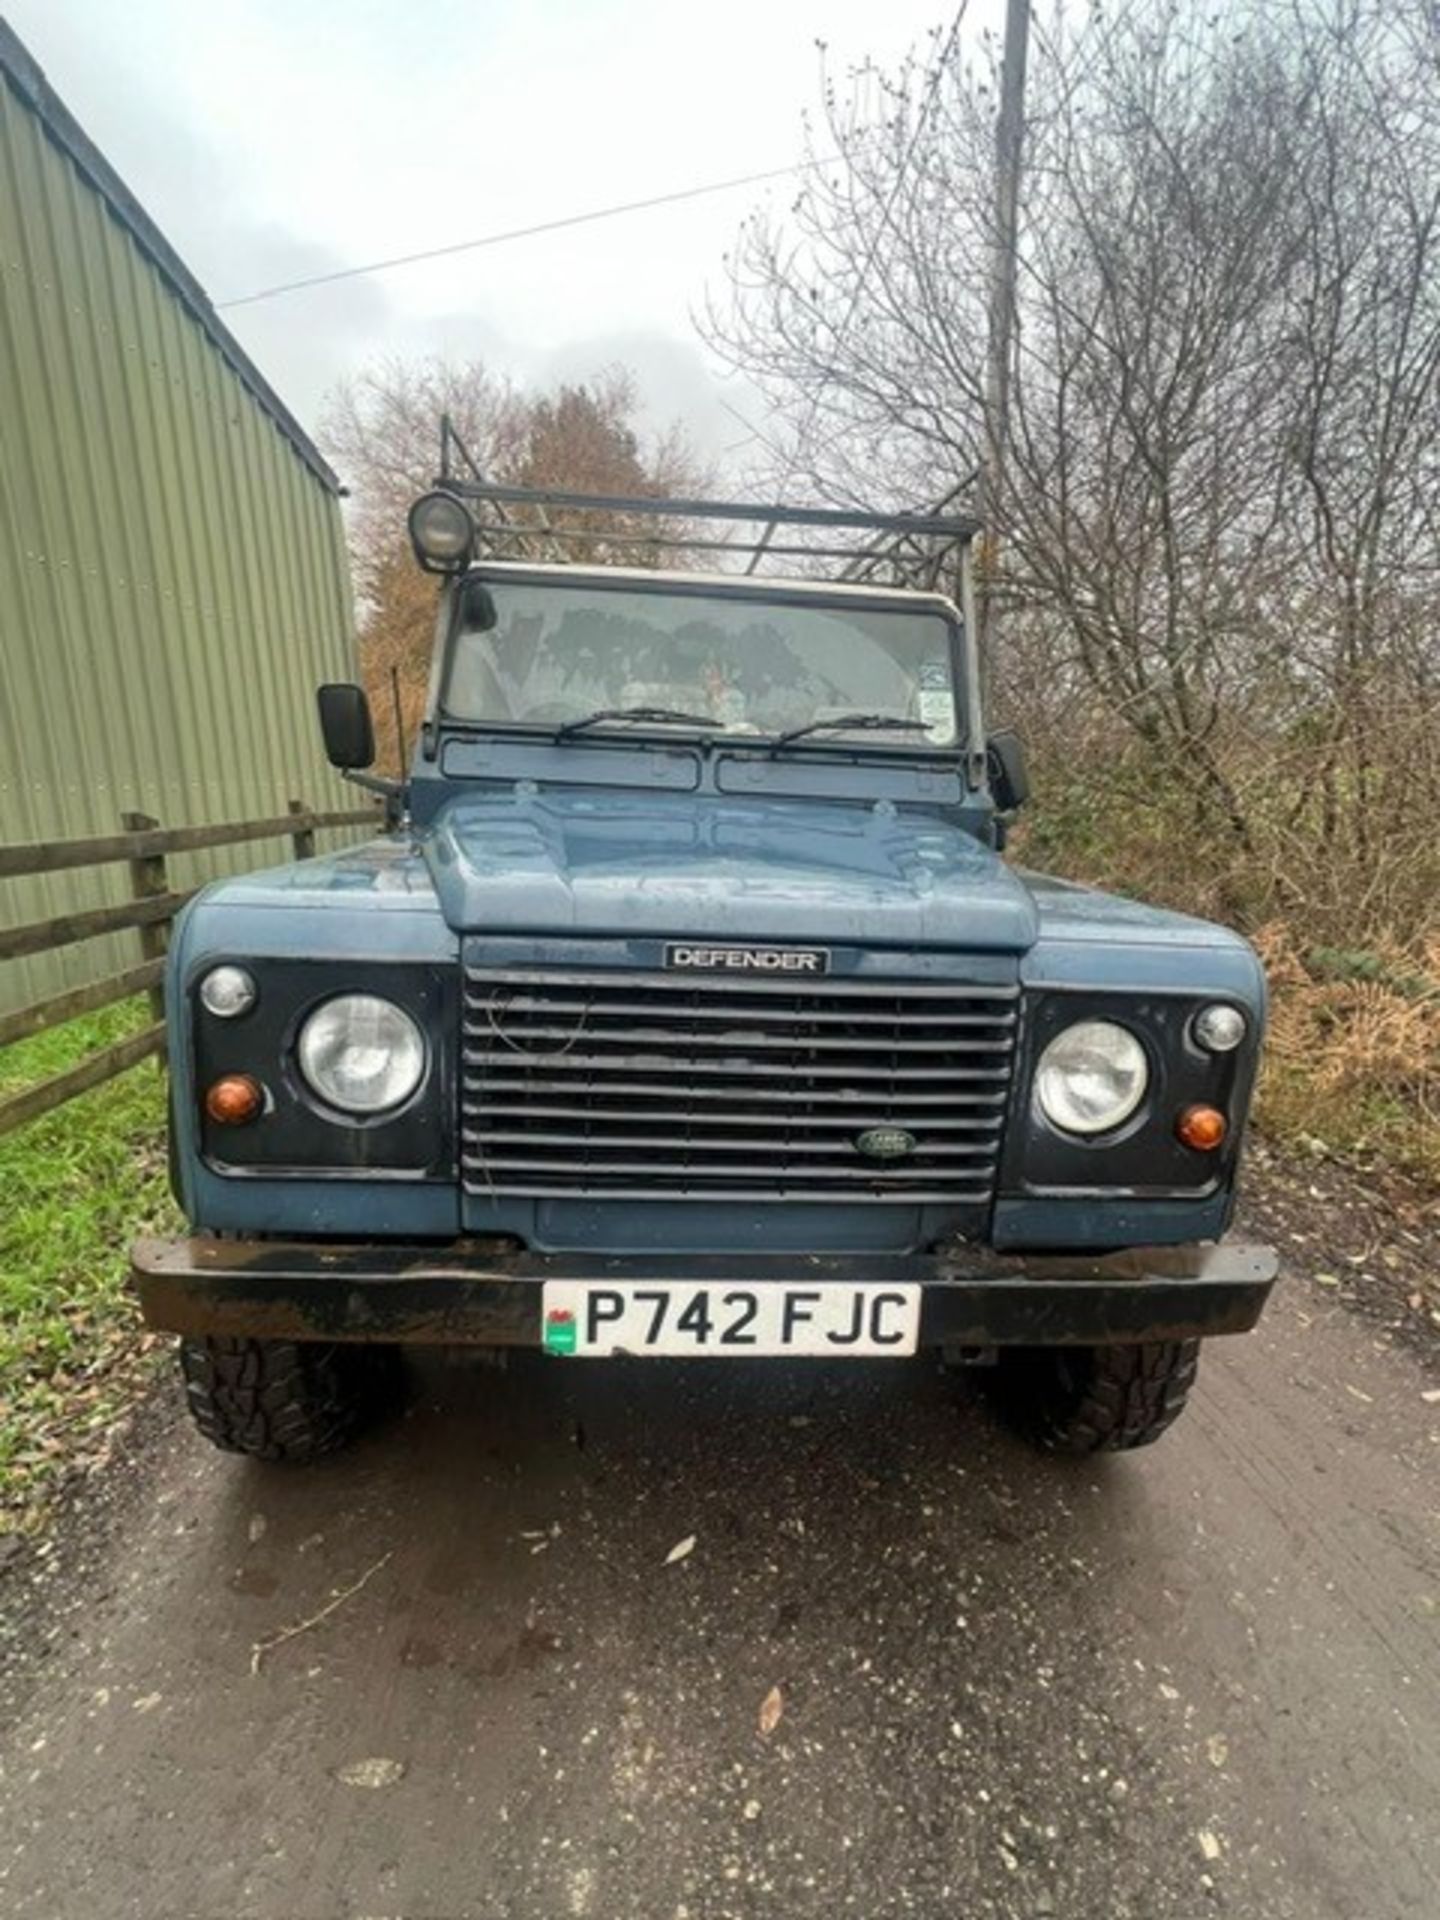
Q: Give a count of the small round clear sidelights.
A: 2